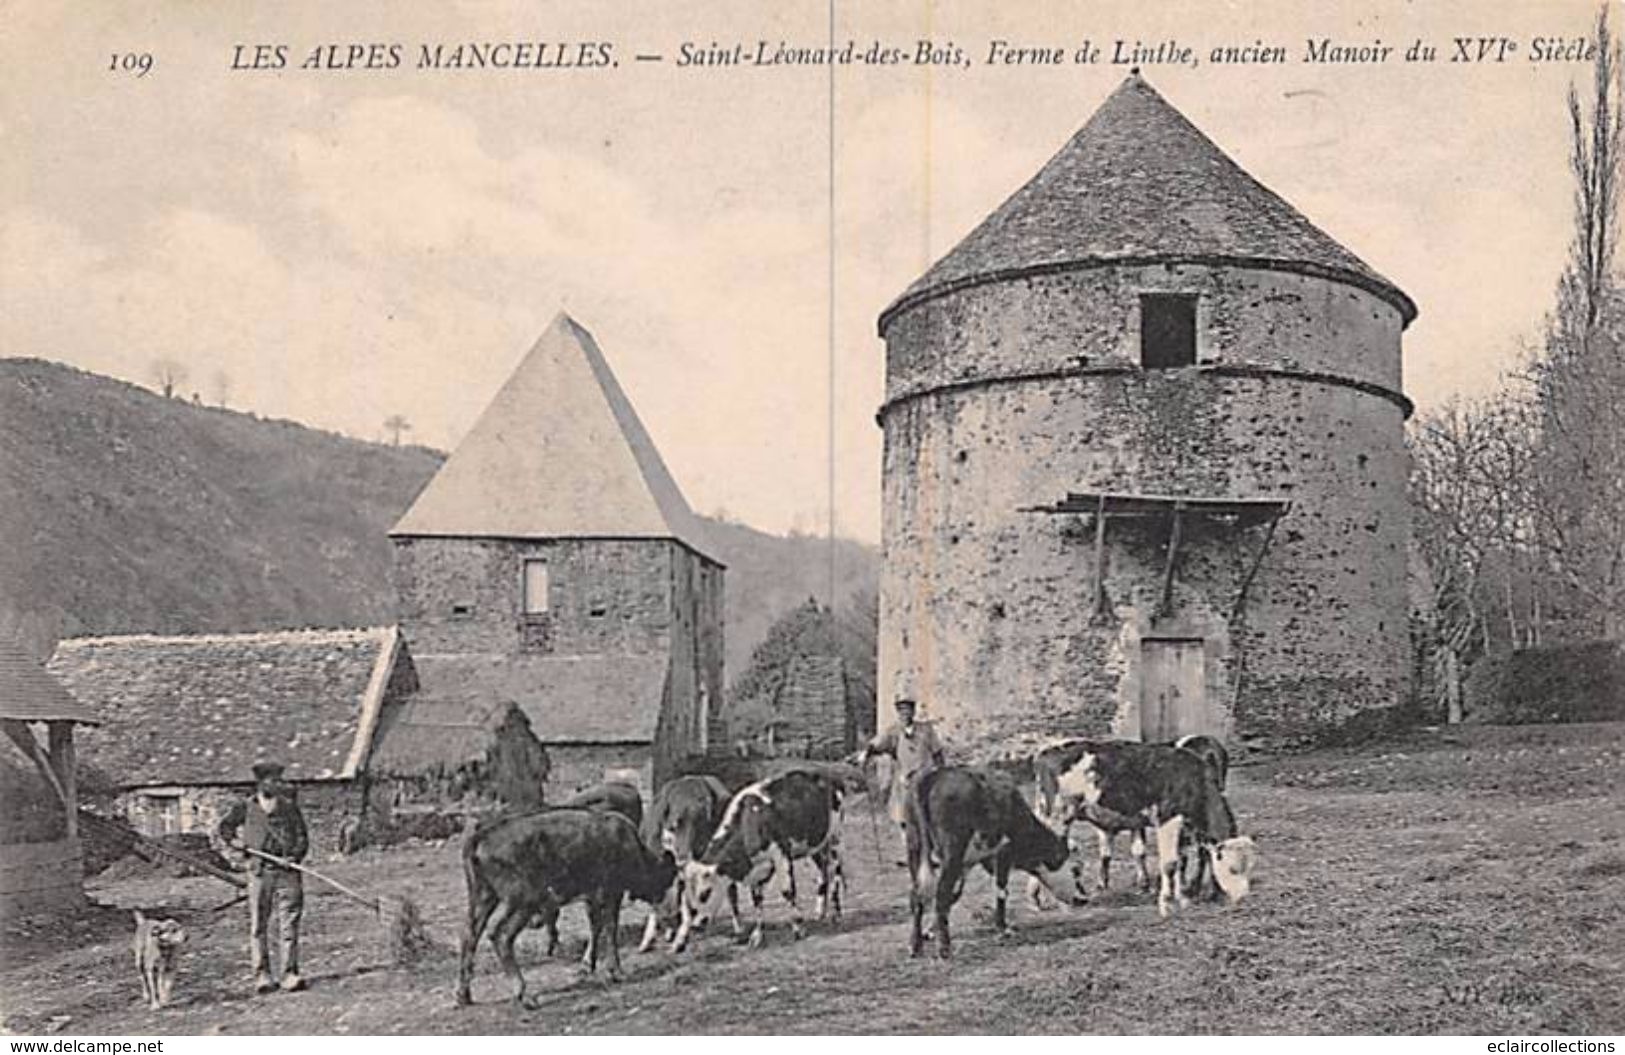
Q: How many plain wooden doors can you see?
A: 1